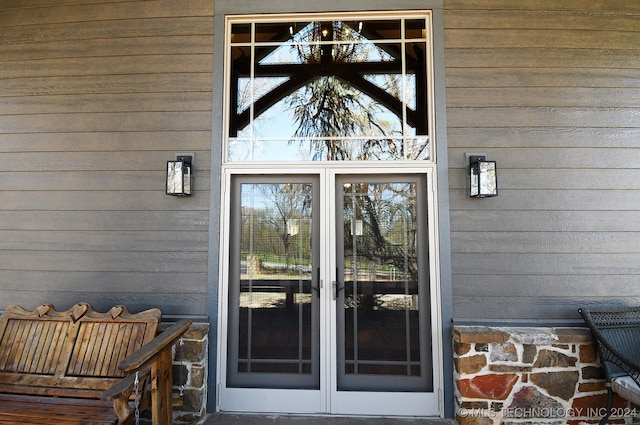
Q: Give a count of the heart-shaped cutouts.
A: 3